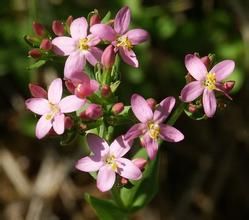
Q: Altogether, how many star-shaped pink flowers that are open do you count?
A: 6